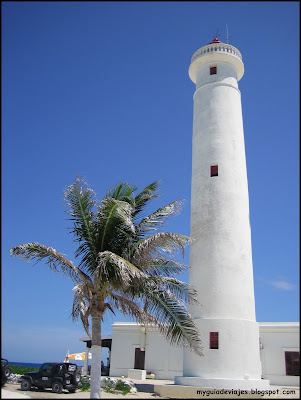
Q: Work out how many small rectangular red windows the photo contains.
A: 3